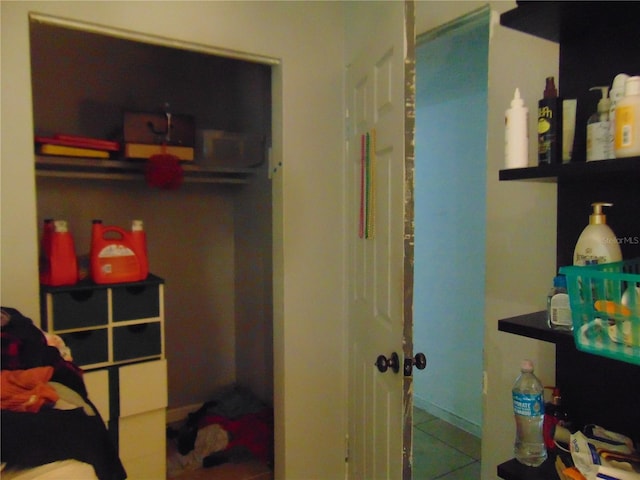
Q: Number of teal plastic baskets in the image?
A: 1